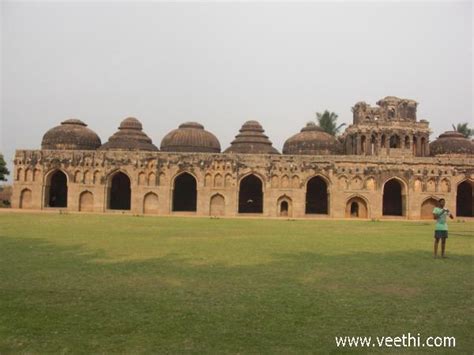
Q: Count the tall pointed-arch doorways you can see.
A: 7